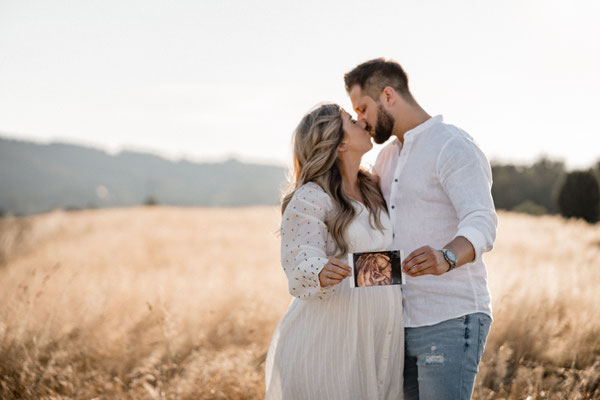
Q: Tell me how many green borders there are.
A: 0